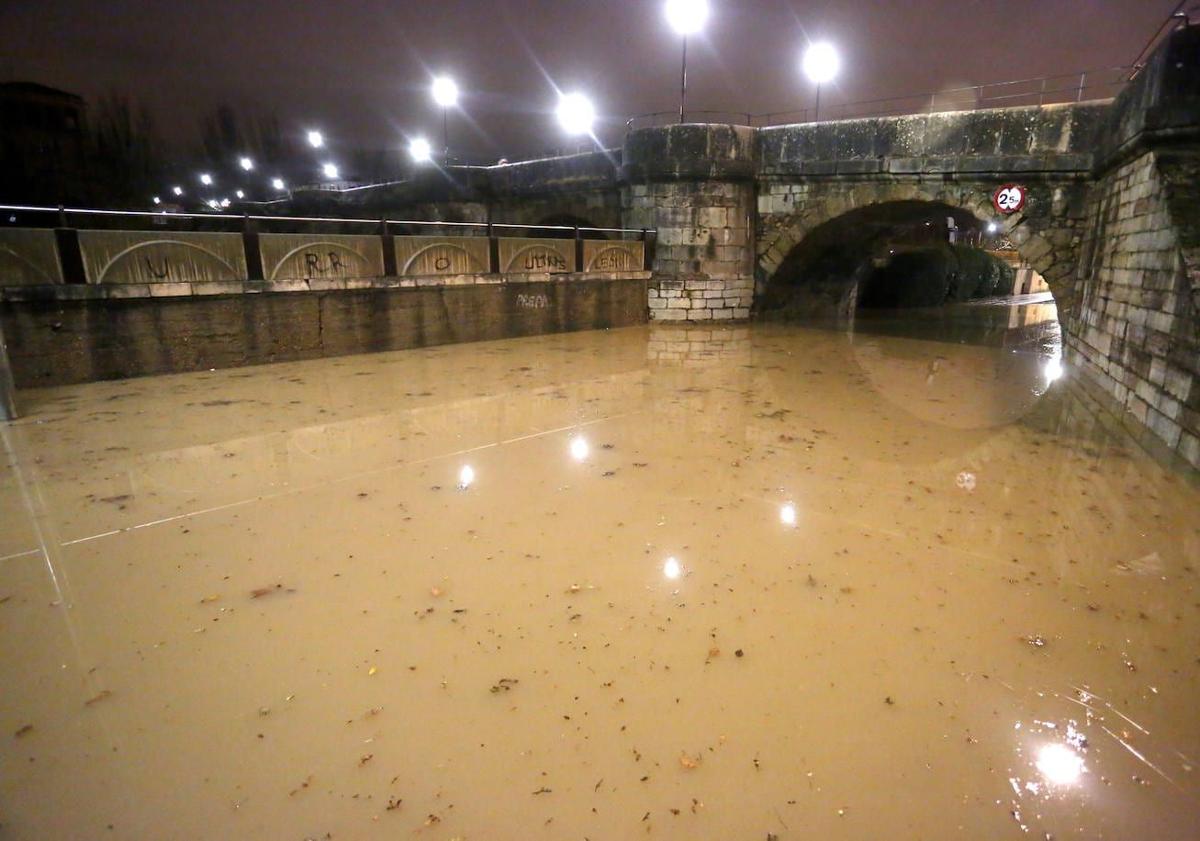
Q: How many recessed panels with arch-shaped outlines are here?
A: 6